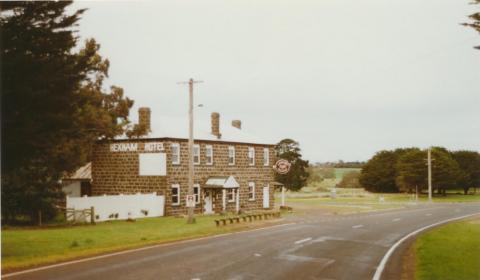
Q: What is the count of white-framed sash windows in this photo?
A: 10